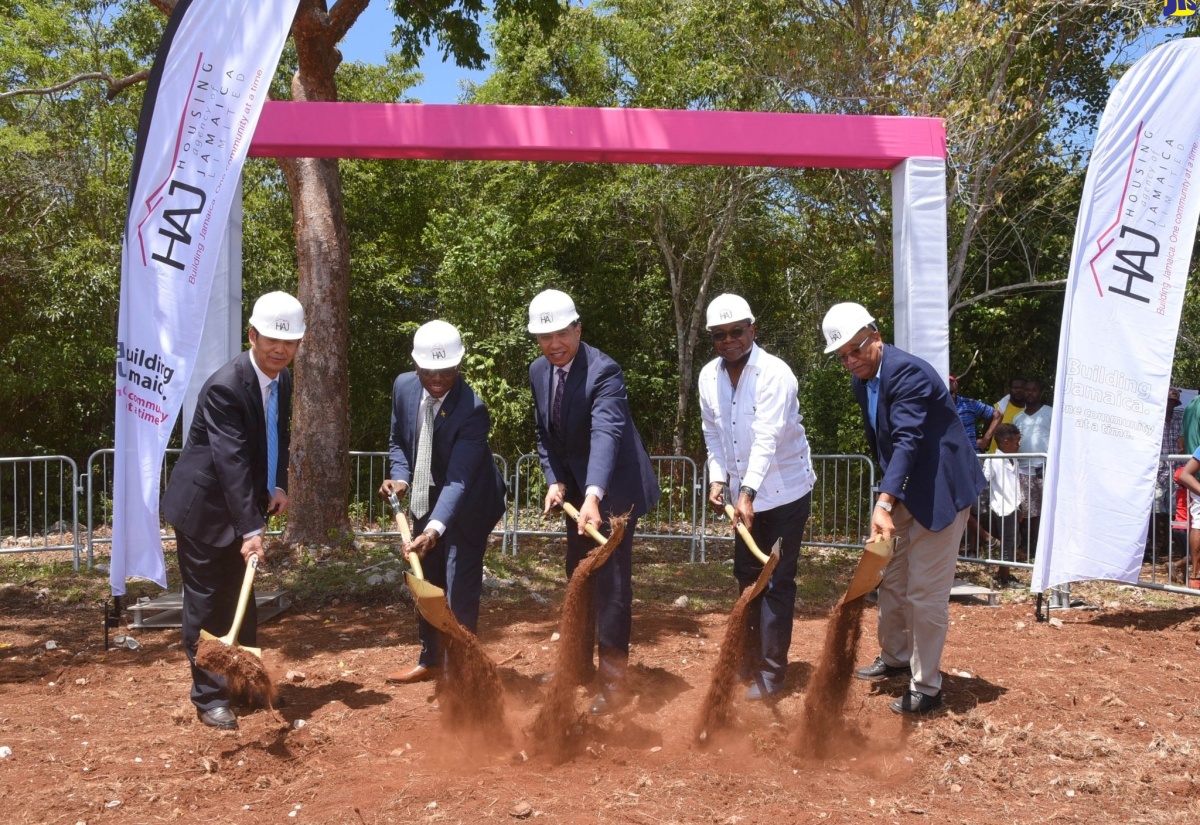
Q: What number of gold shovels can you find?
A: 5